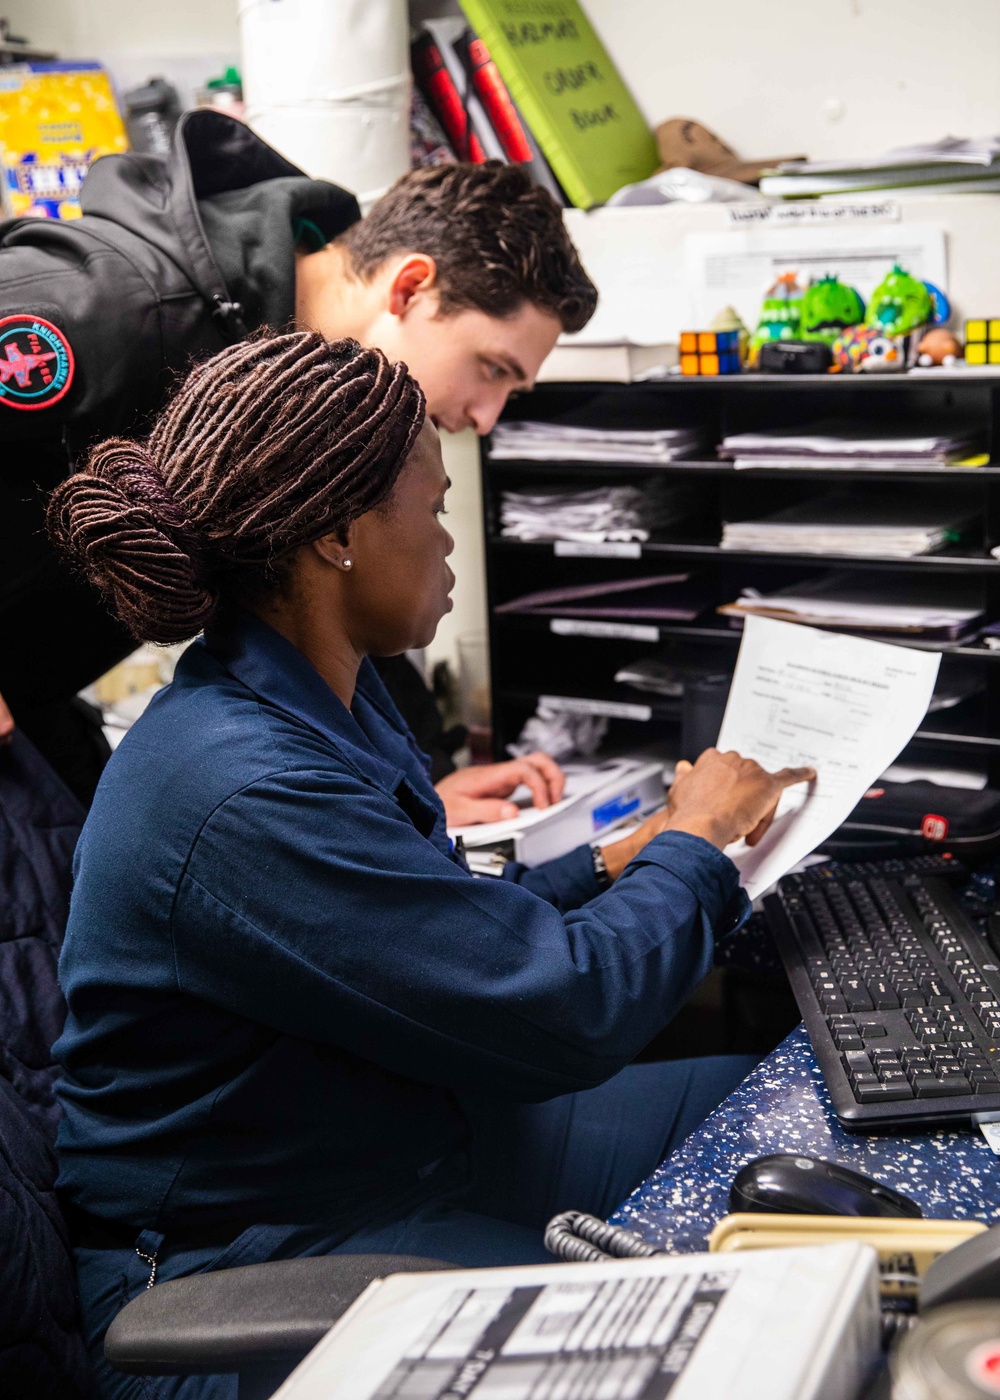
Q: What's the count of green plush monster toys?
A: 3